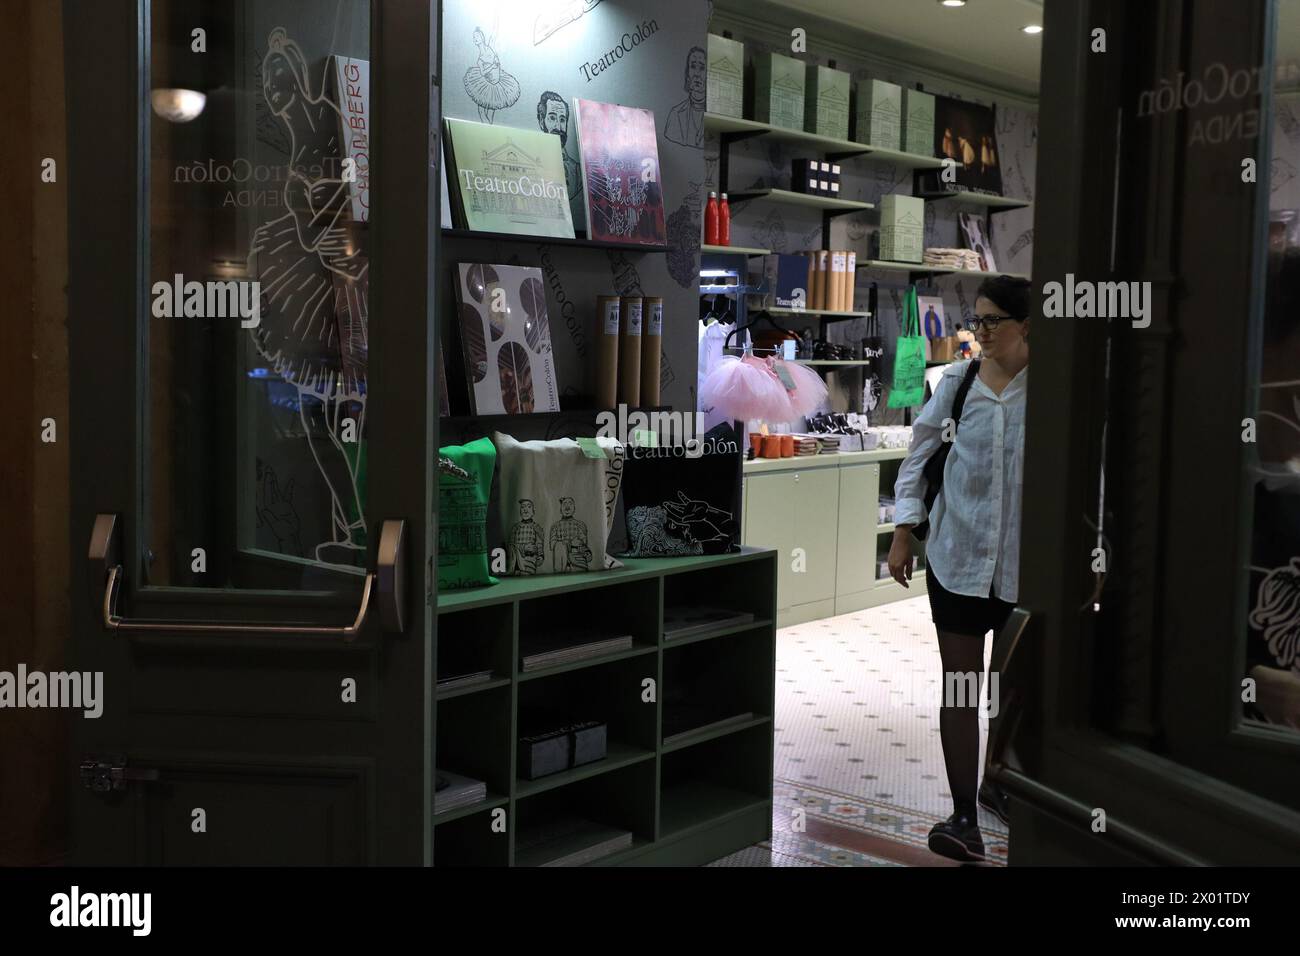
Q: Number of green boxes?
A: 6